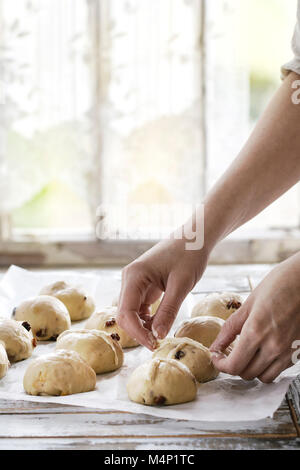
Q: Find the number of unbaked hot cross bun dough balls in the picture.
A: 12